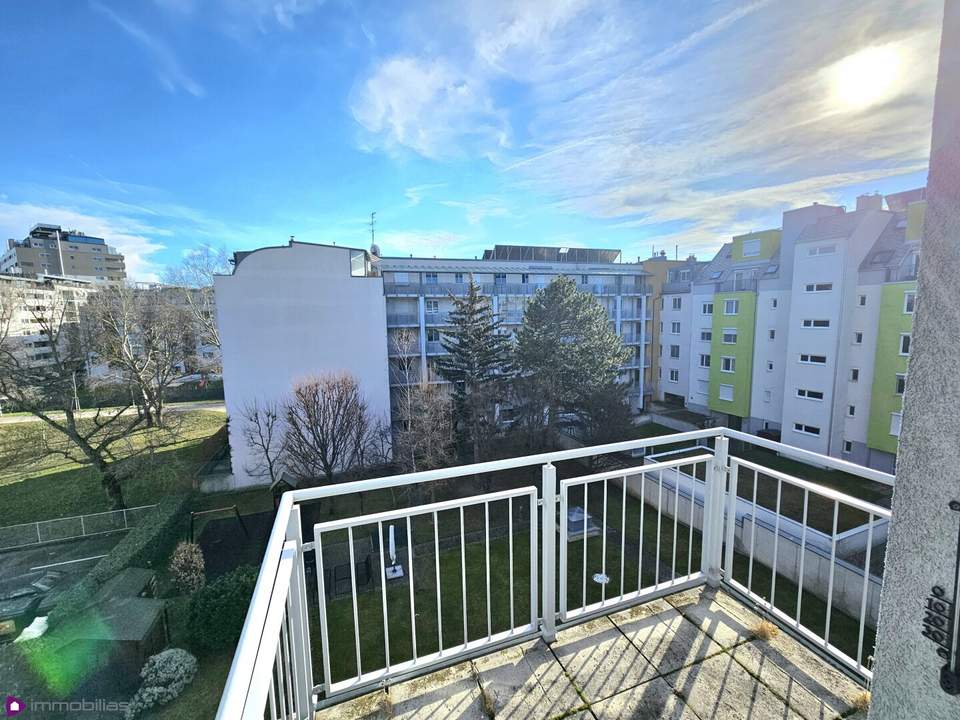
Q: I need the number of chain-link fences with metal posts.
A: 1